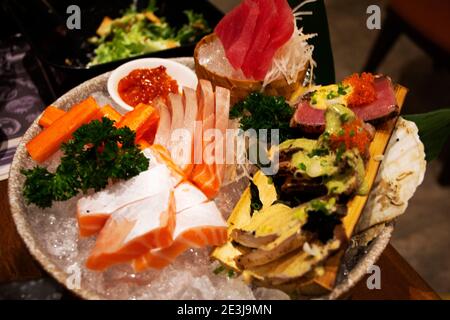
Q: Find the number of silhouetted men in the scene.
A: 0